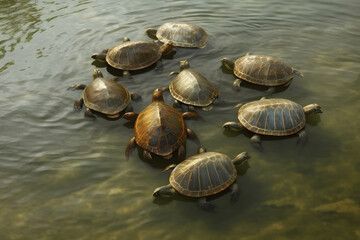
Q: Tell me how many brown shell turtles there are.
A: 1